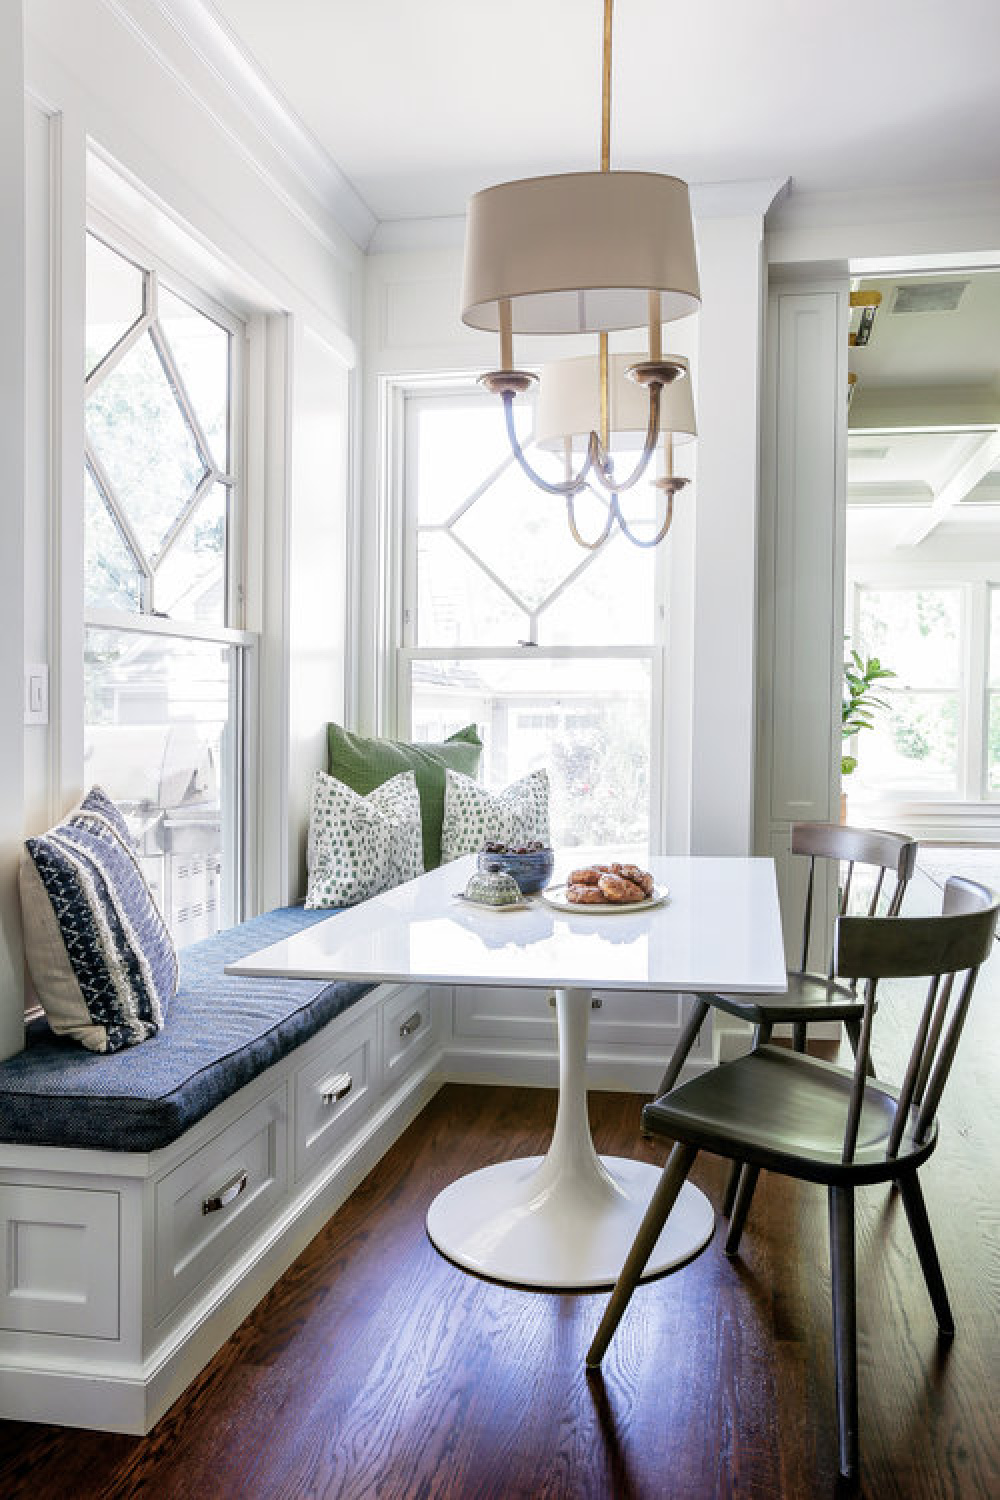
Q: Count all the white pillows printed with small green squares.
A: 2